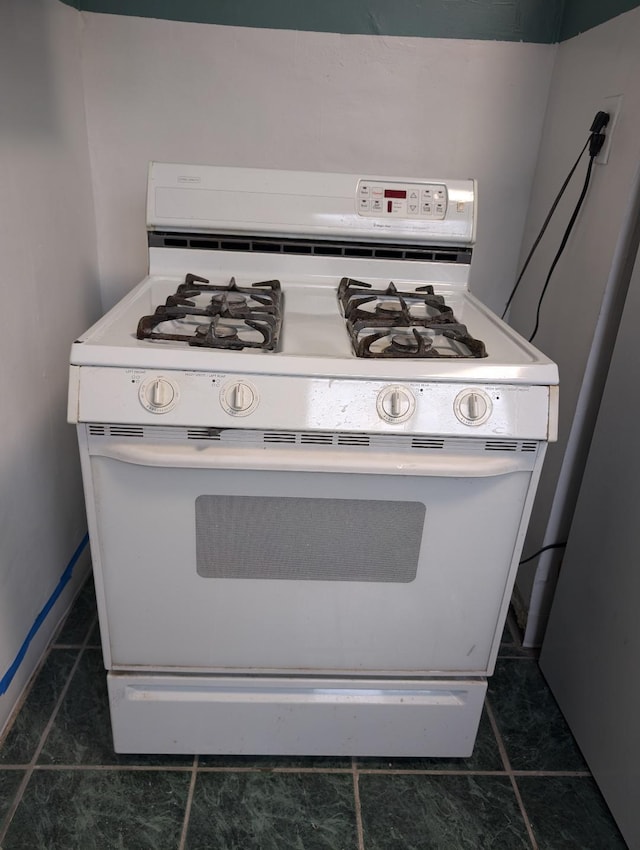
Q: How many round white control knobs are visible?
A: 4